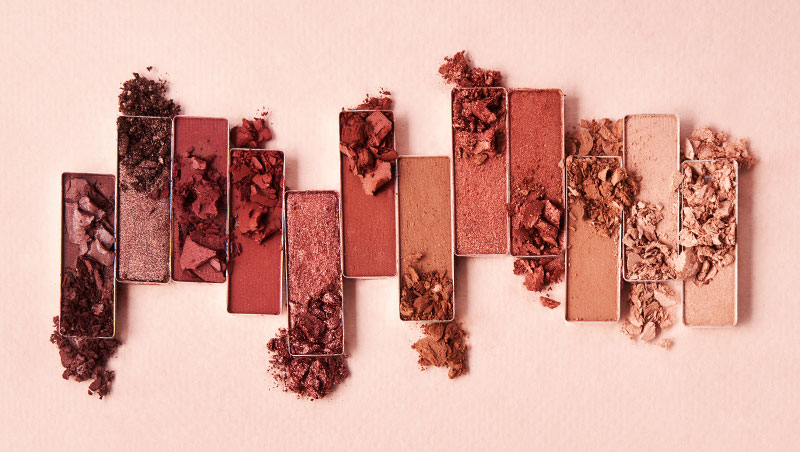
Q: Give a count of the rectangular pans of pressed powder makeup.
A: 12